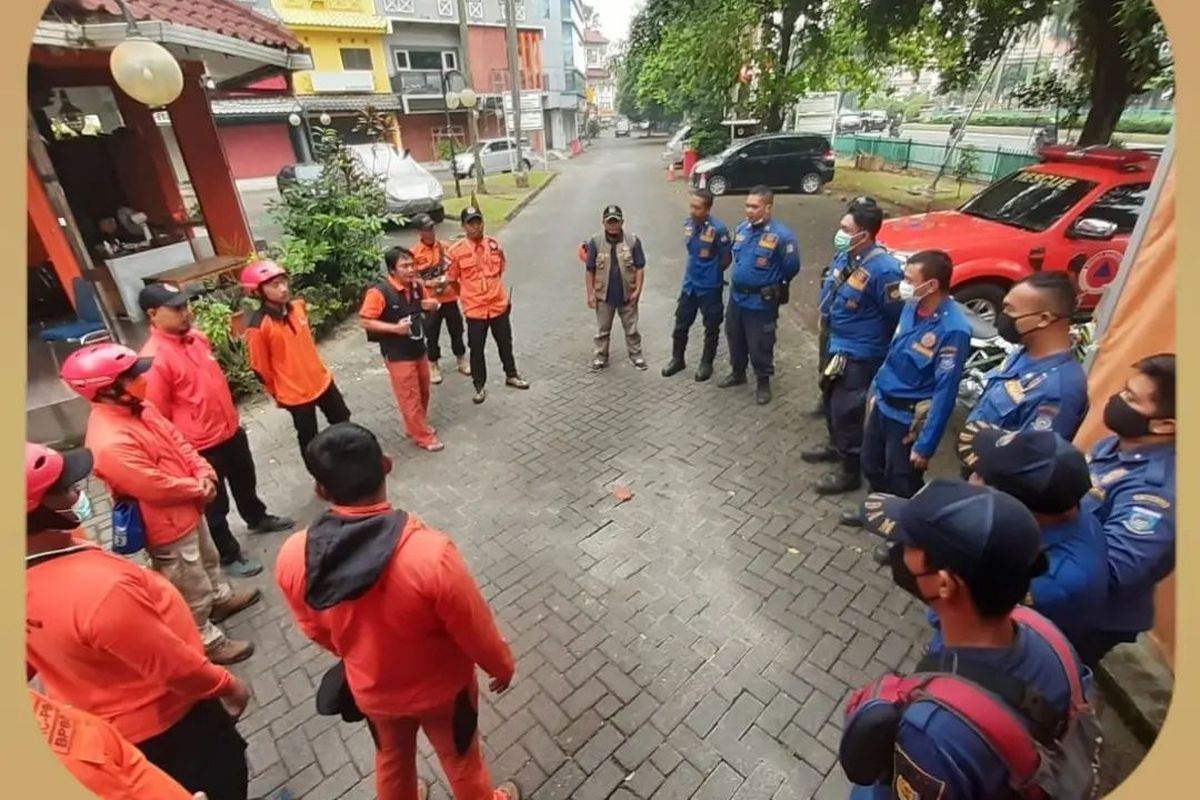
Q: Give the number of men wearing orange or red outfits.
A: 9